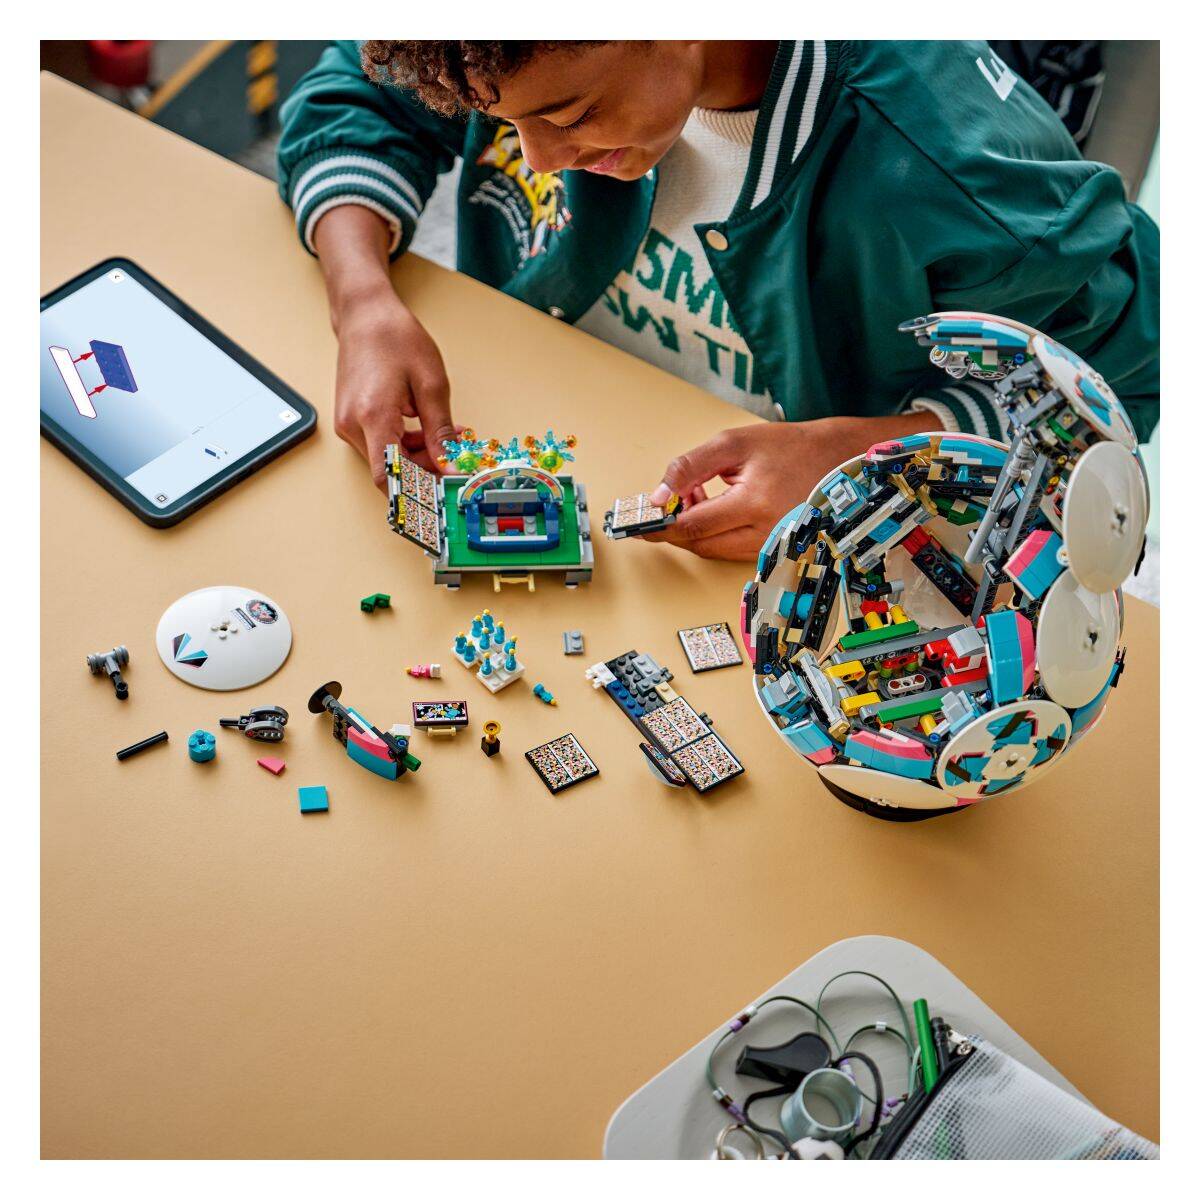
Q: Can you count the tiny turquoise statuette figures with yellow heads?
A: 10